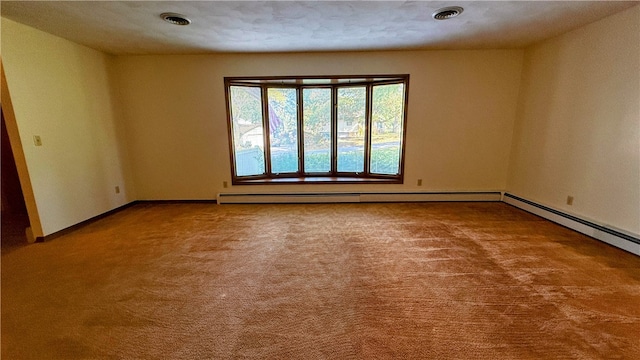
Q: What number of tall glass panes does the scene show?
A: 5